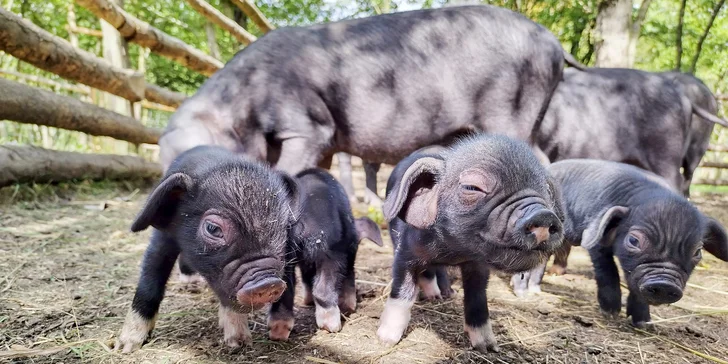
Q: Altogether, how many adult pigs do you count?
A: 2